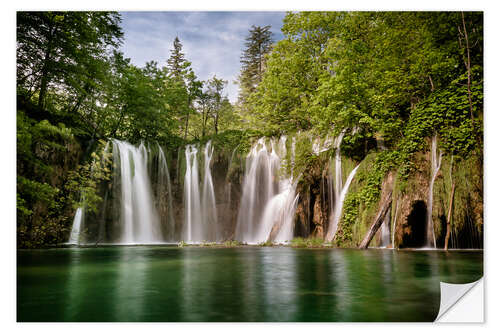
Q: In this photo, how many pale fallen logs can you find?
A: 2